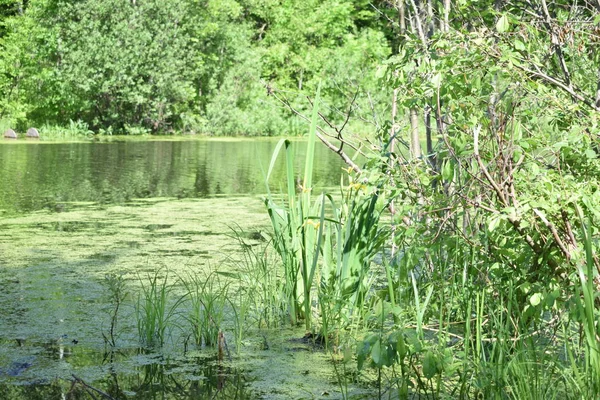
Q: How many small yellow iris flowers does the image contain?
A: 4